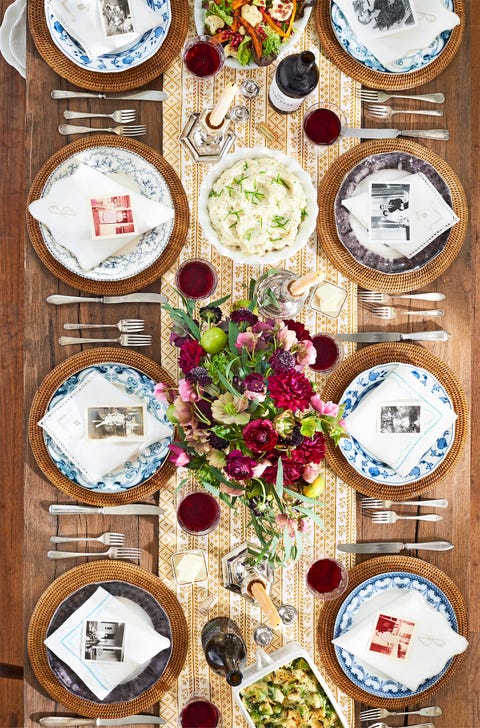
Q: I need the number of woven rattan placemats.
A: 8